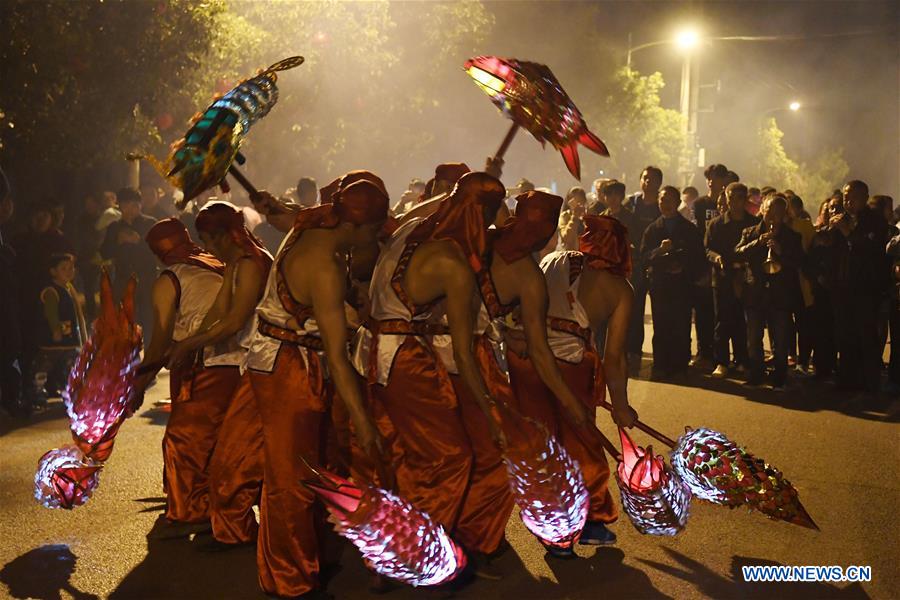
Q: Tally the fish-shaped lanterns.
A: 8